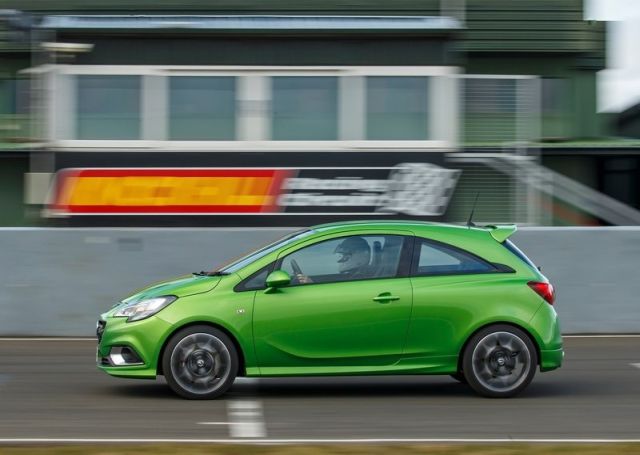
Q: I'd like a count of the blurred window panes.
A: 4